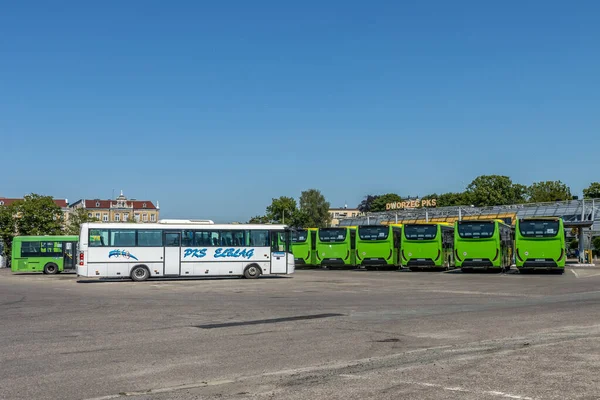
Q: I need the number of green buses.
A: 7